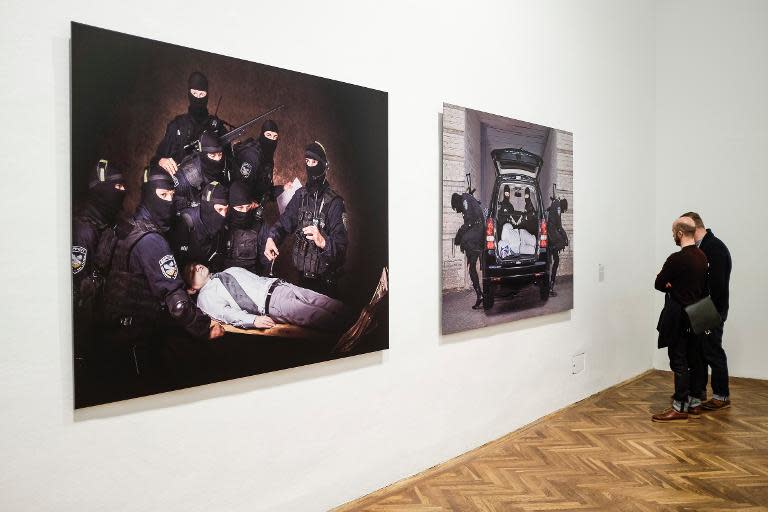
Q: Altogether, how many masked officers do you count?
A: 12